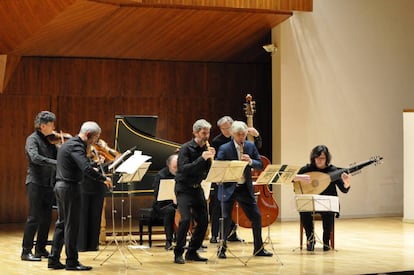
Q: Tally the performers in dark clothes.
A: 8